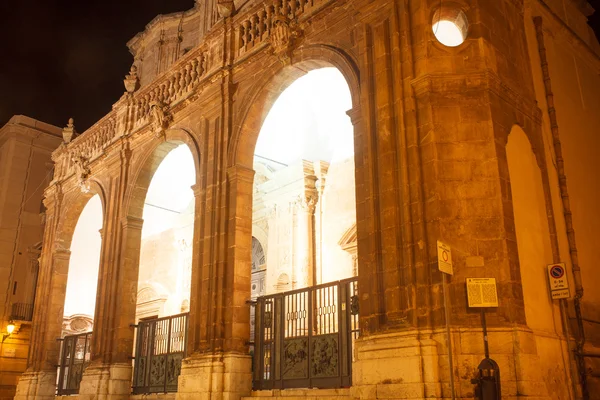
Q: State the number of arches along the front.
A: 3